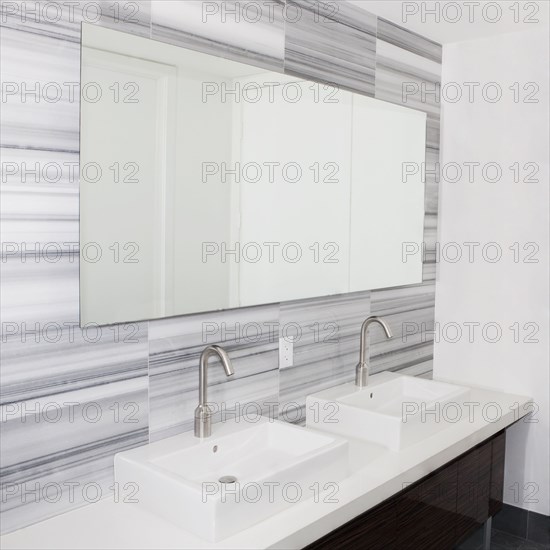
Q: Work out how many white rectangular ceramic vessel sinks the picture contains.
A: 2